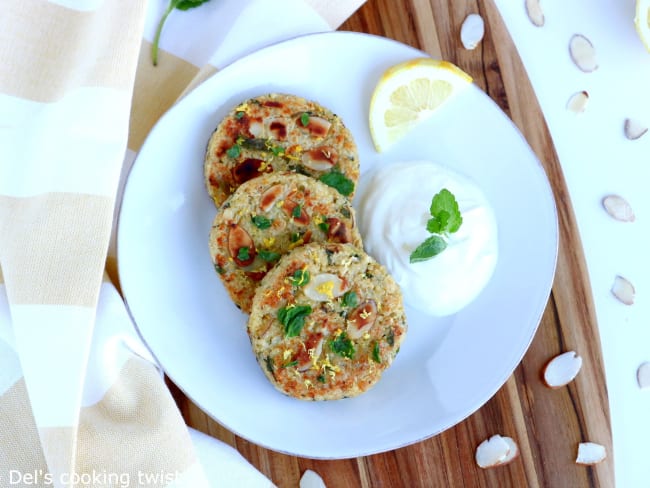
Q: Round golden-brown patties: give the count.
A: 3